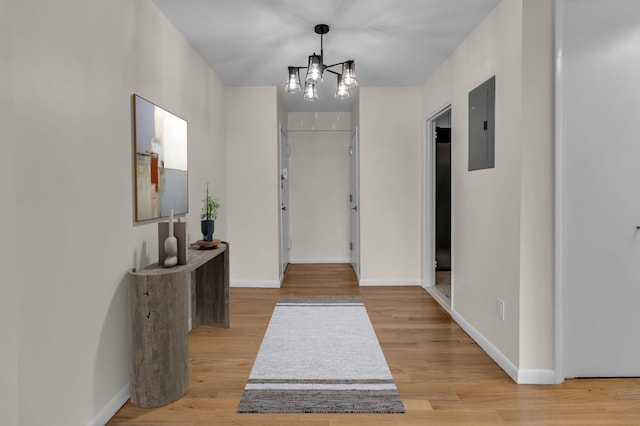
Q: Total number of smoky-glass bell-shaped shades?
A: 5